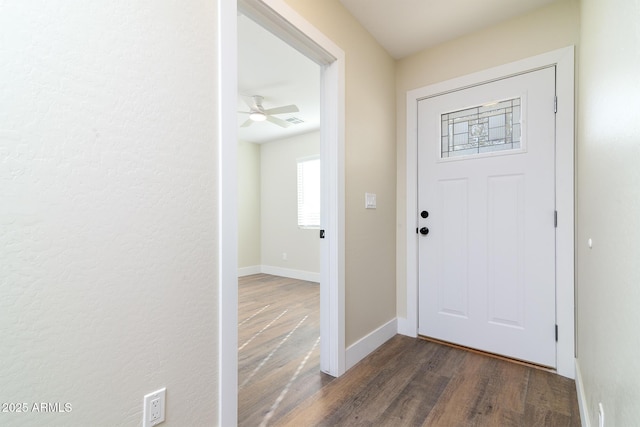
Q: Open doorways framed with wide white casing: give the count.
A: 1